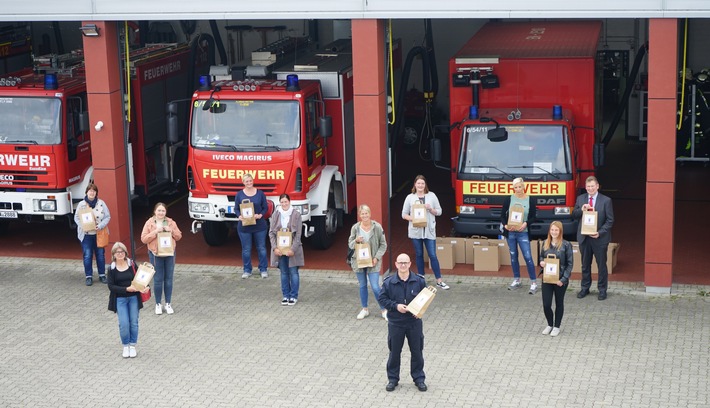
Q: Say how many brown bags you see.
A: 11